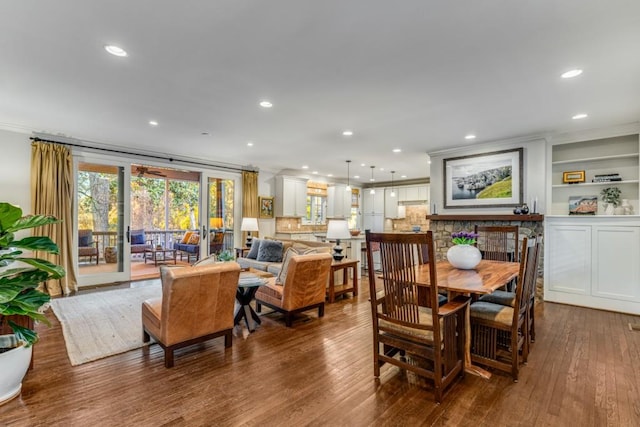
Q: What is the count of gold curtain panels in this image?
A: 2